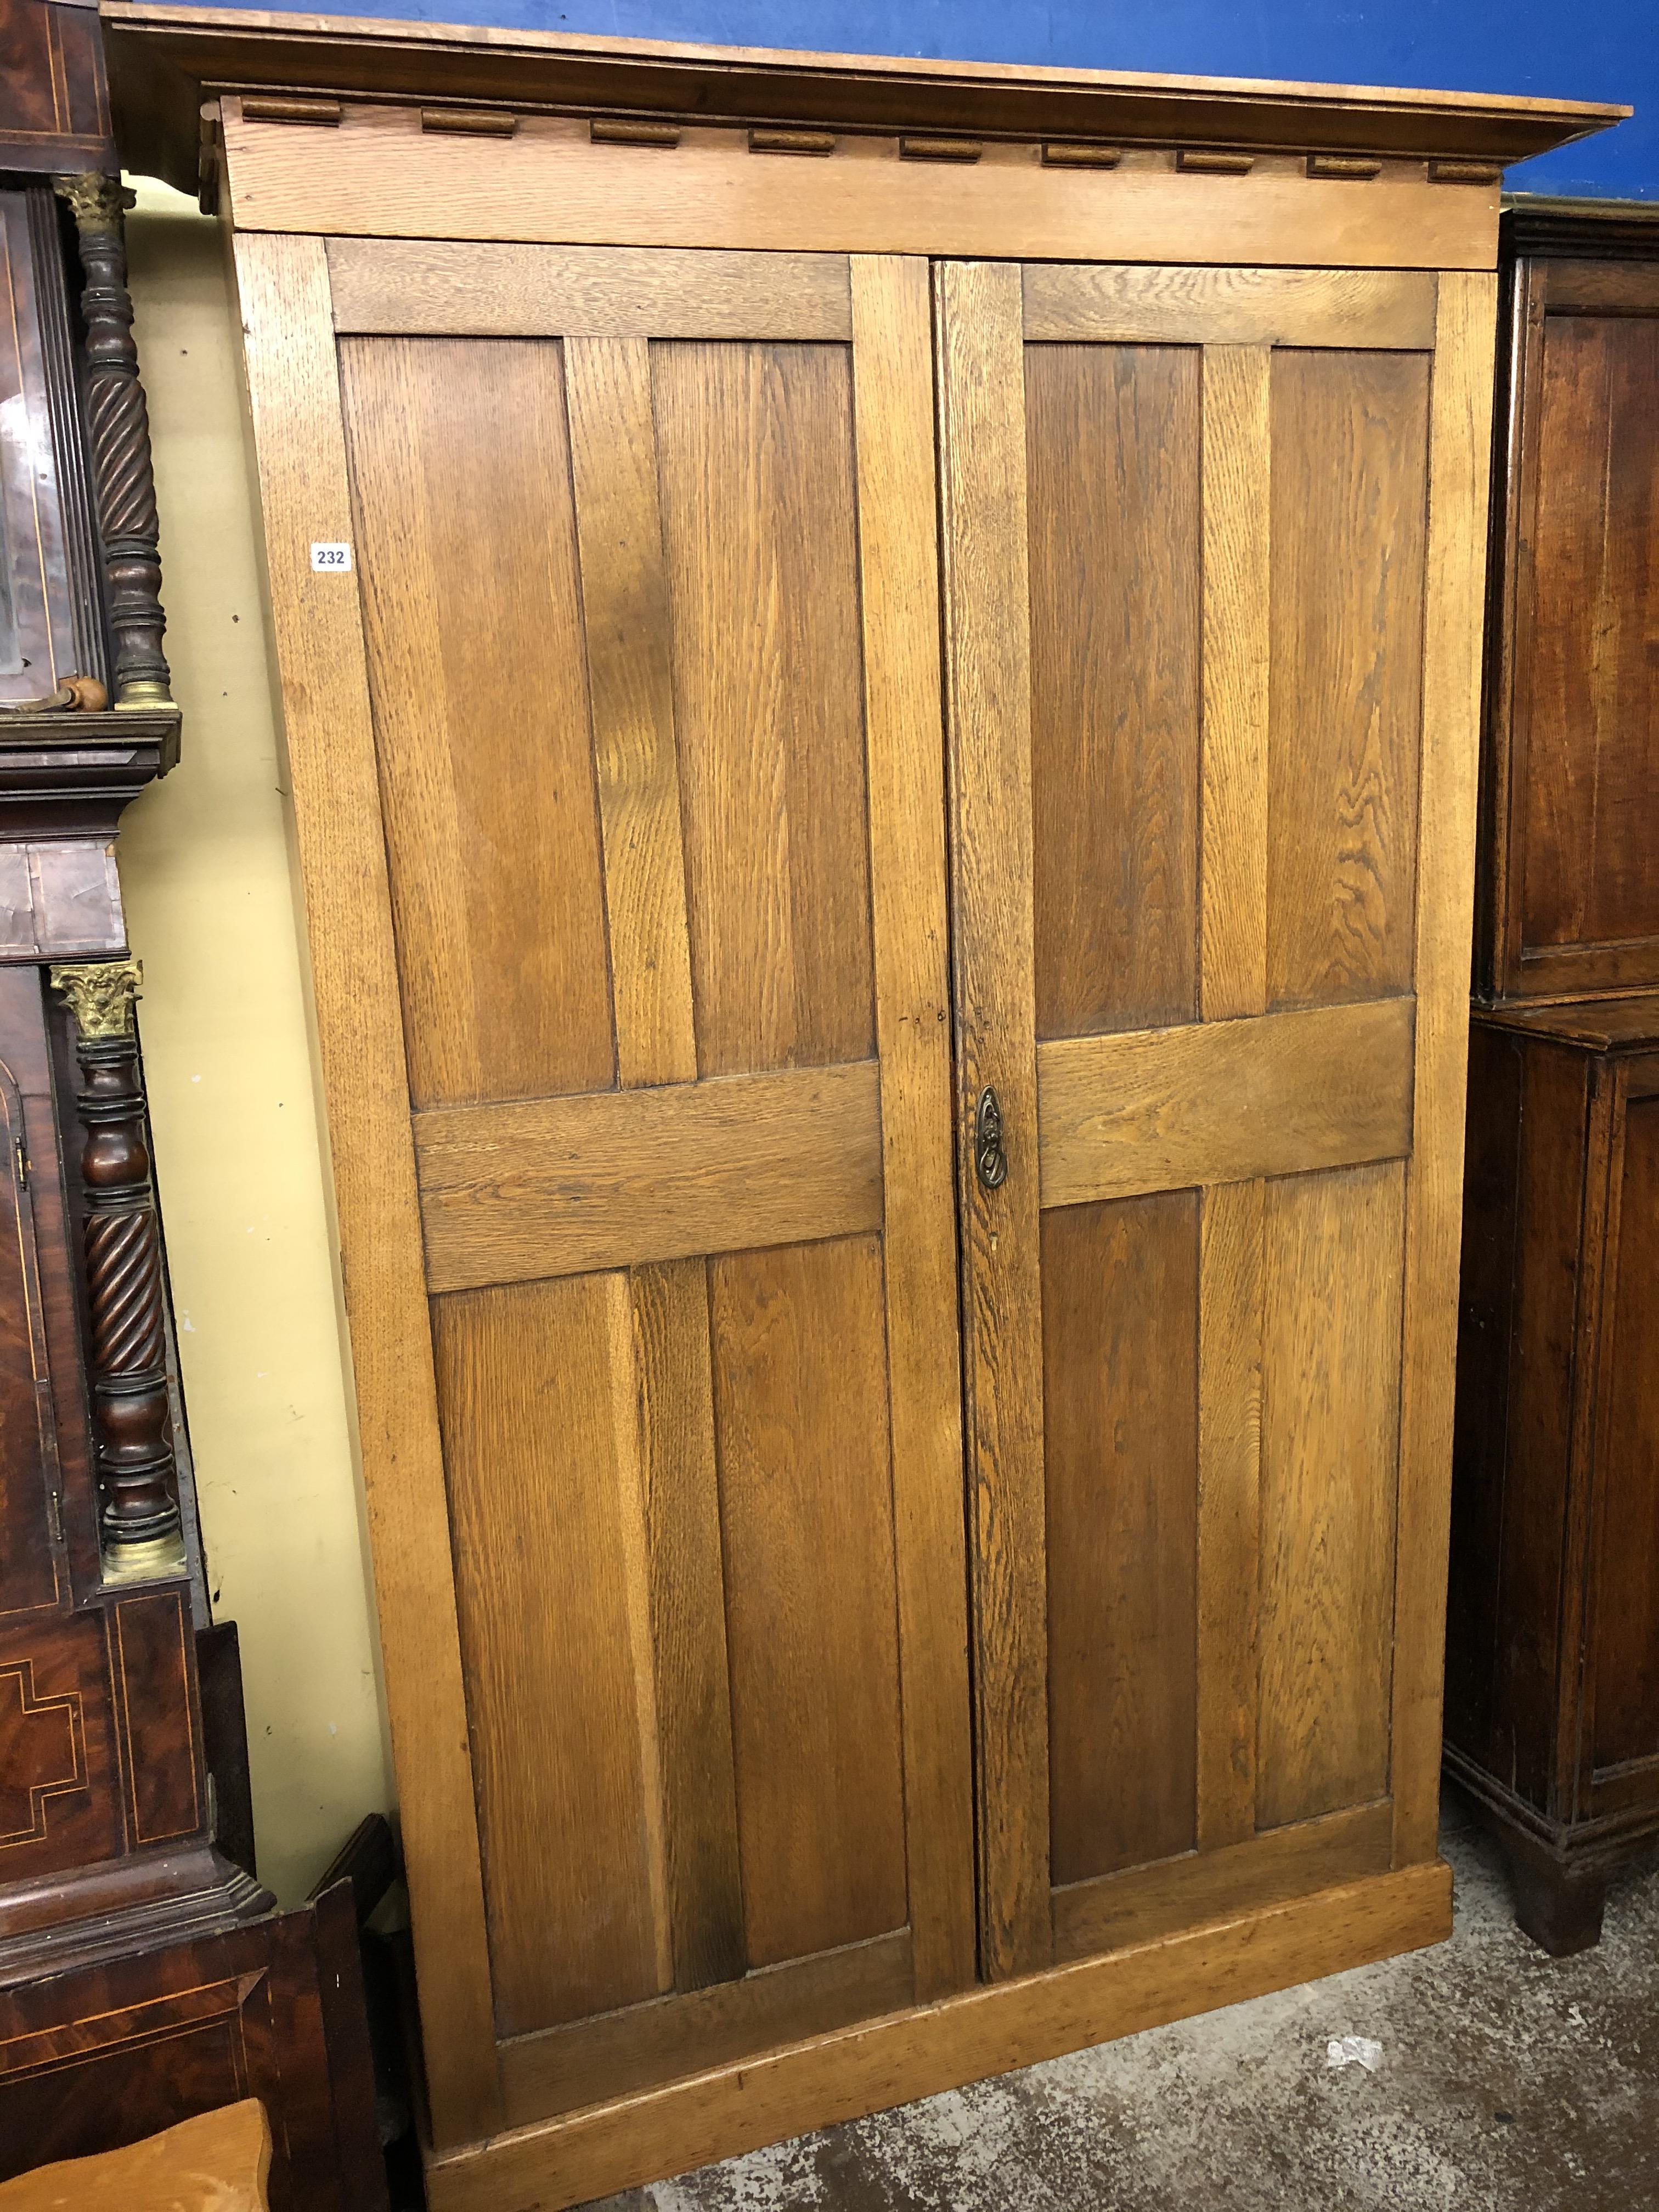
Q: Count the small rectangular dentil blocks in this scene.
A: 9